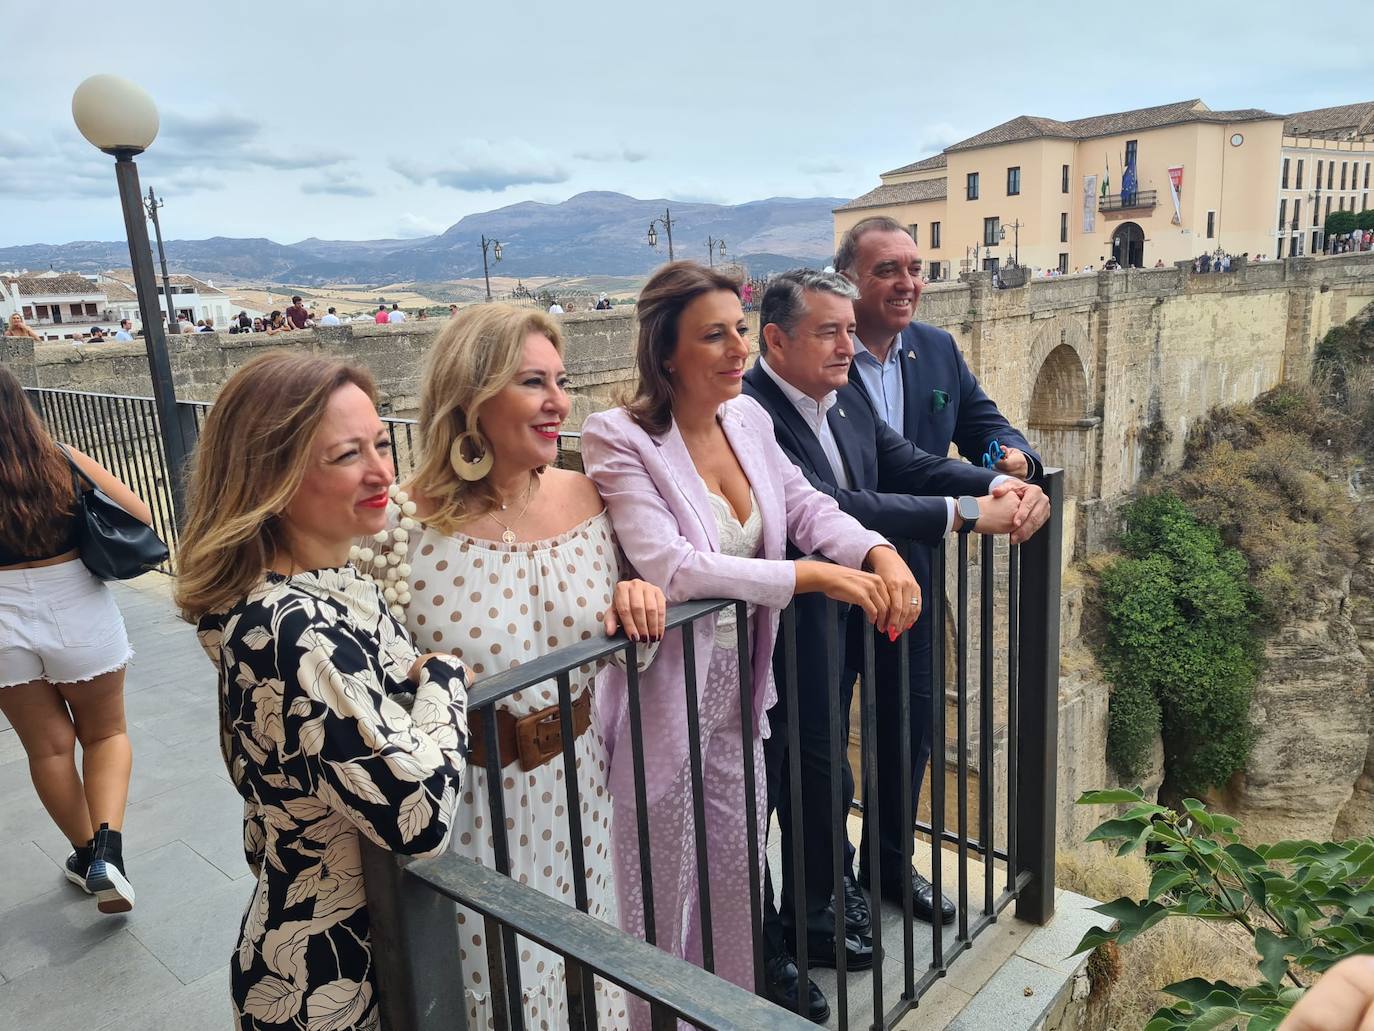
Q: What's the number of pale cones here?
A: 0